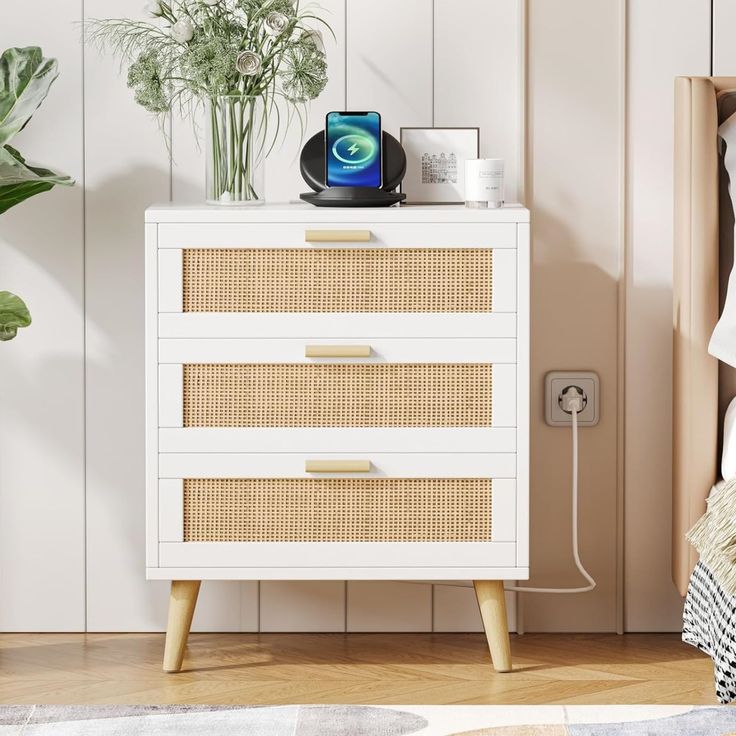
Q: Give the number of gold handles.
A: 3